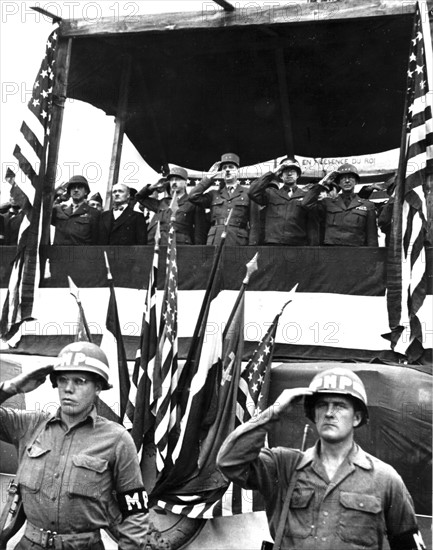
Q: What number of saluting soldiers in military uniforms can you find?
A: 6